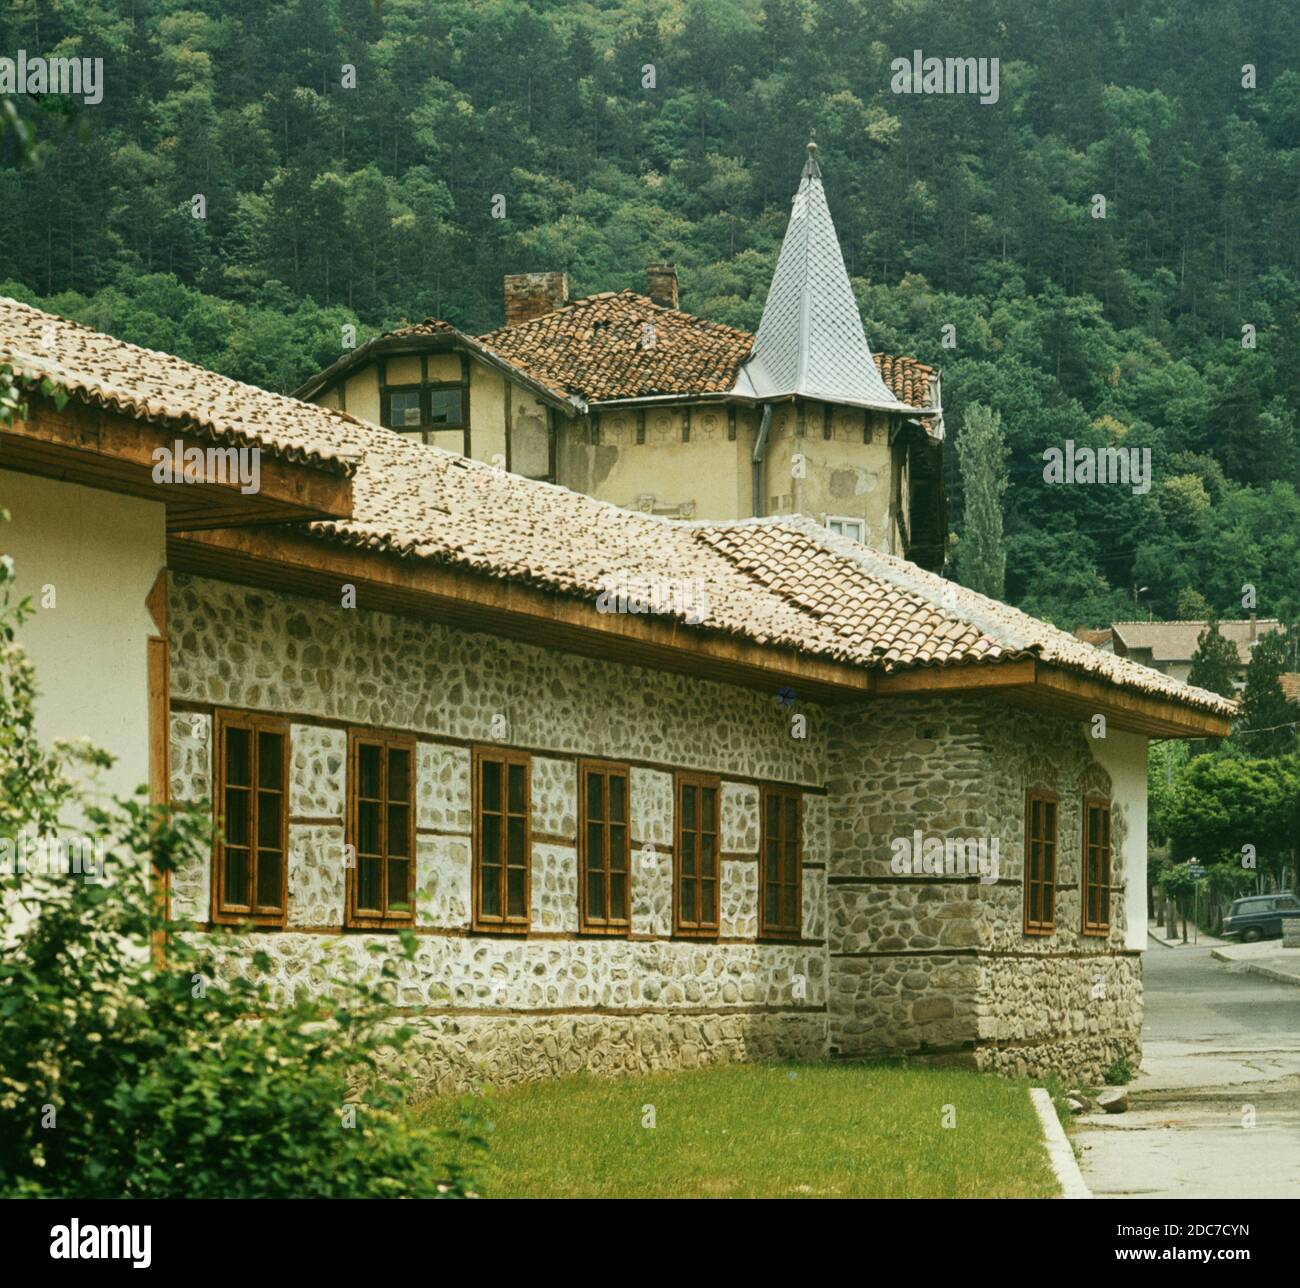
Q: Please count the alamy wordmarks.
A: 8